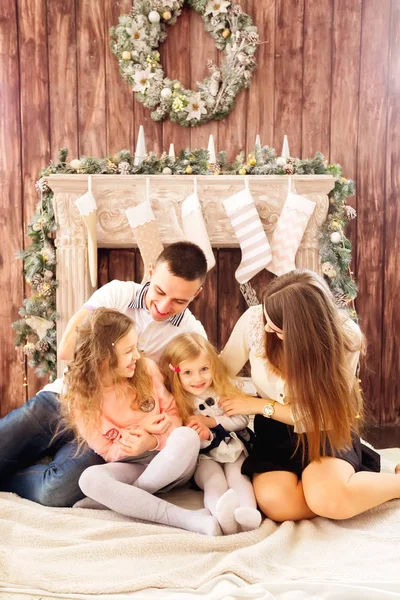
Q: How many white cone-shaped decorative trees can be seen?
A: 5